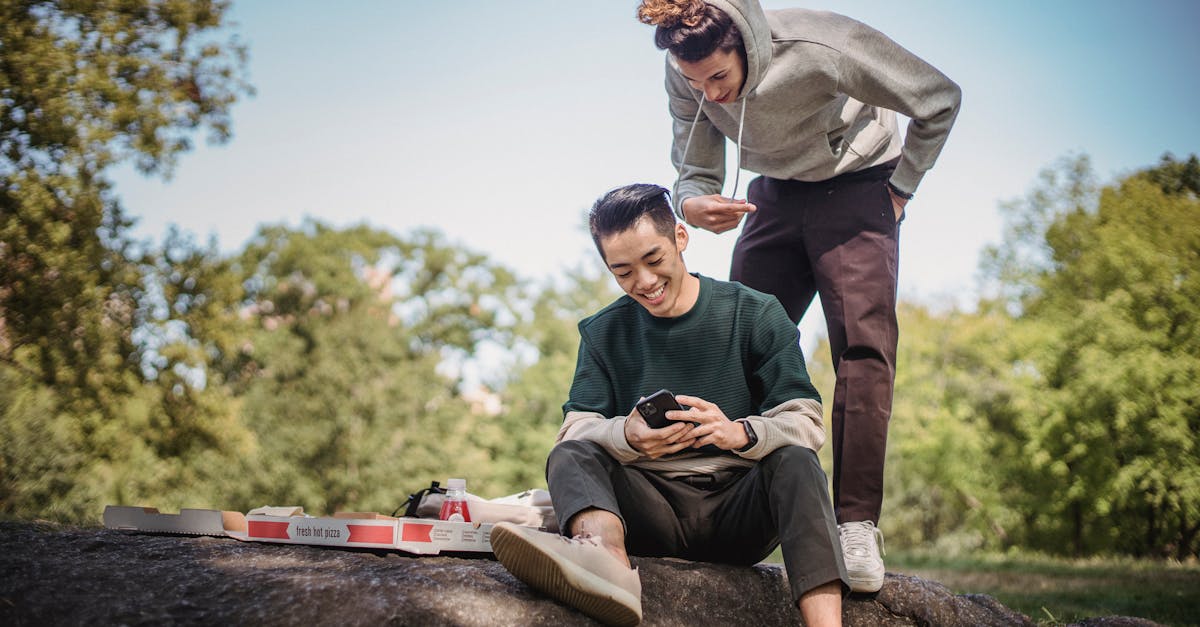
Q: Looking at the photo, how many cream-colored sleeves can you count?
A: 2